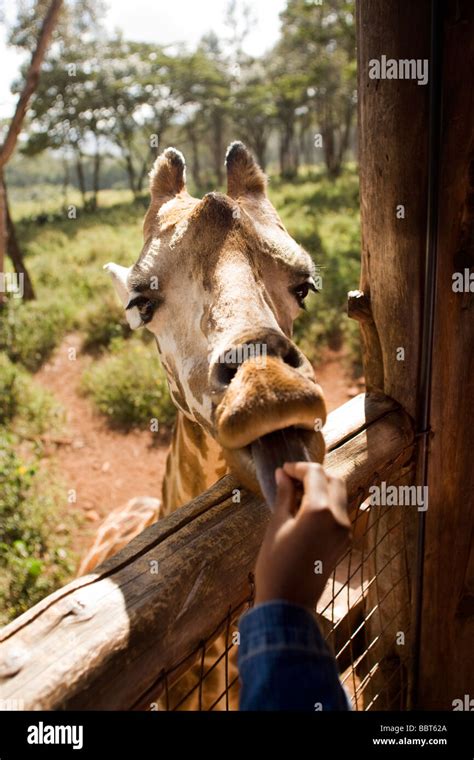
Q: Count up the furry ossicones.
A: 2